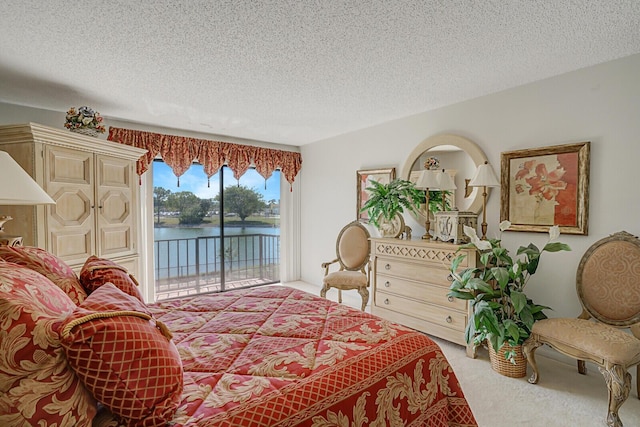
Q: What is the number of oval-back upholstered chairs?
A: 2